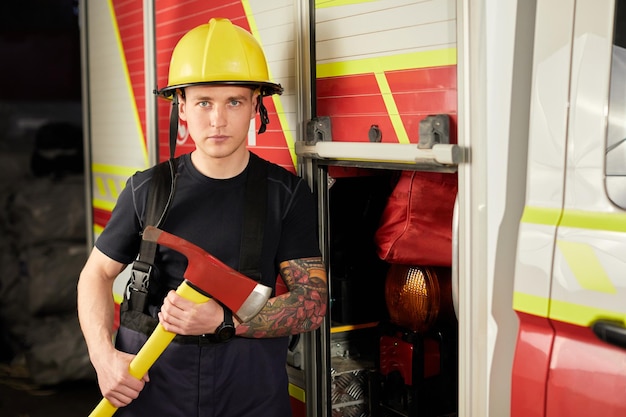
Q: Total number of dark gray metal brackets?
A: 2